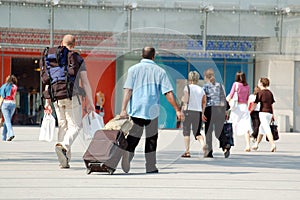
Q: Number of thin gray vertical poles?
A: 4